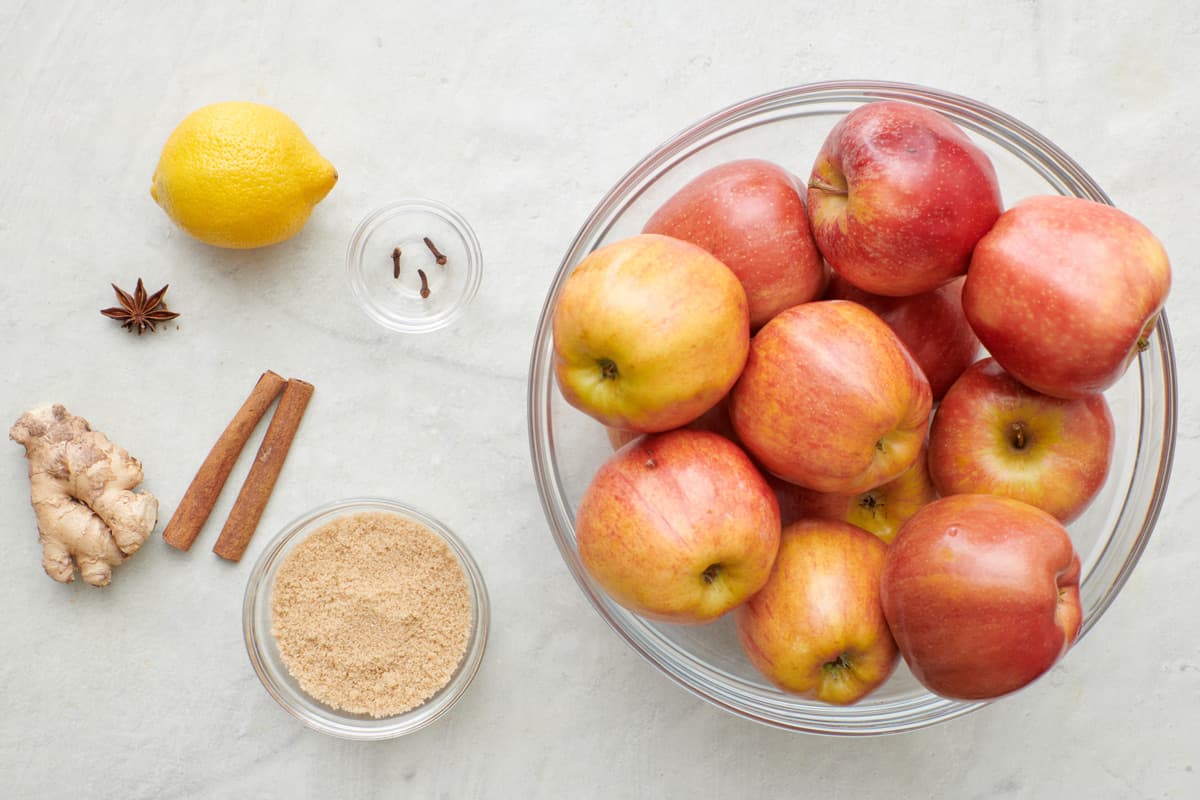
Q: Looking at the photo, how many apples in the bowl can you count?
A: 12